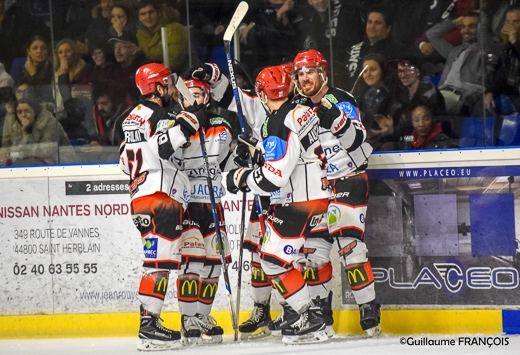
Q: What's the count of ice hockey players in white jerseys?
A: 5